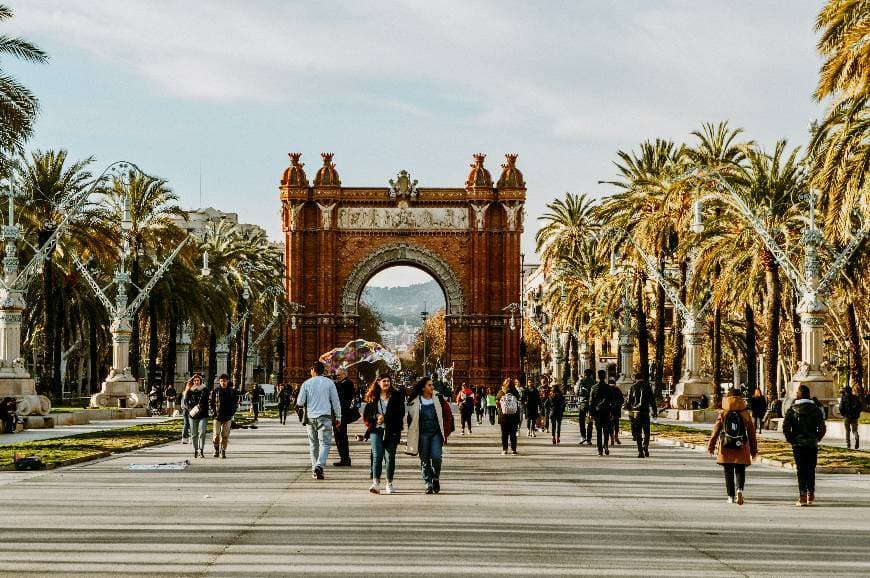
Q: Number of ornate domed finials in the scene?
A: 4